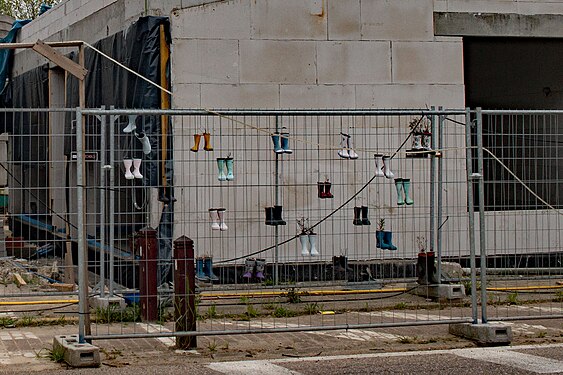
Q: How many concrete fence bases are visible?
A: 4